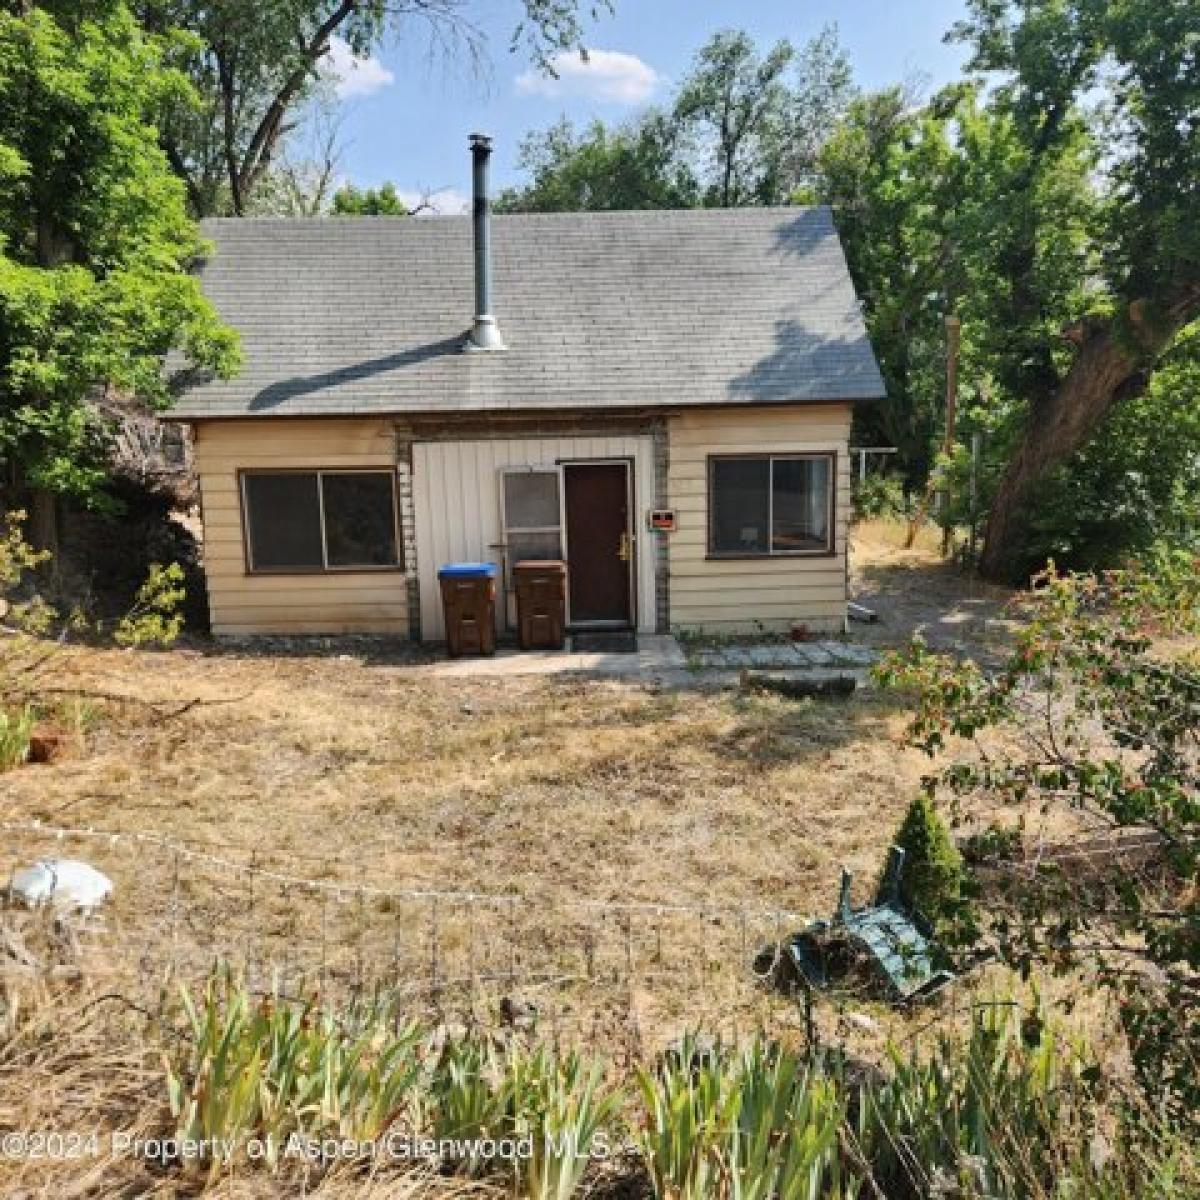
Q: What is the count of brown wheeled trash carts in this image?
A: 2